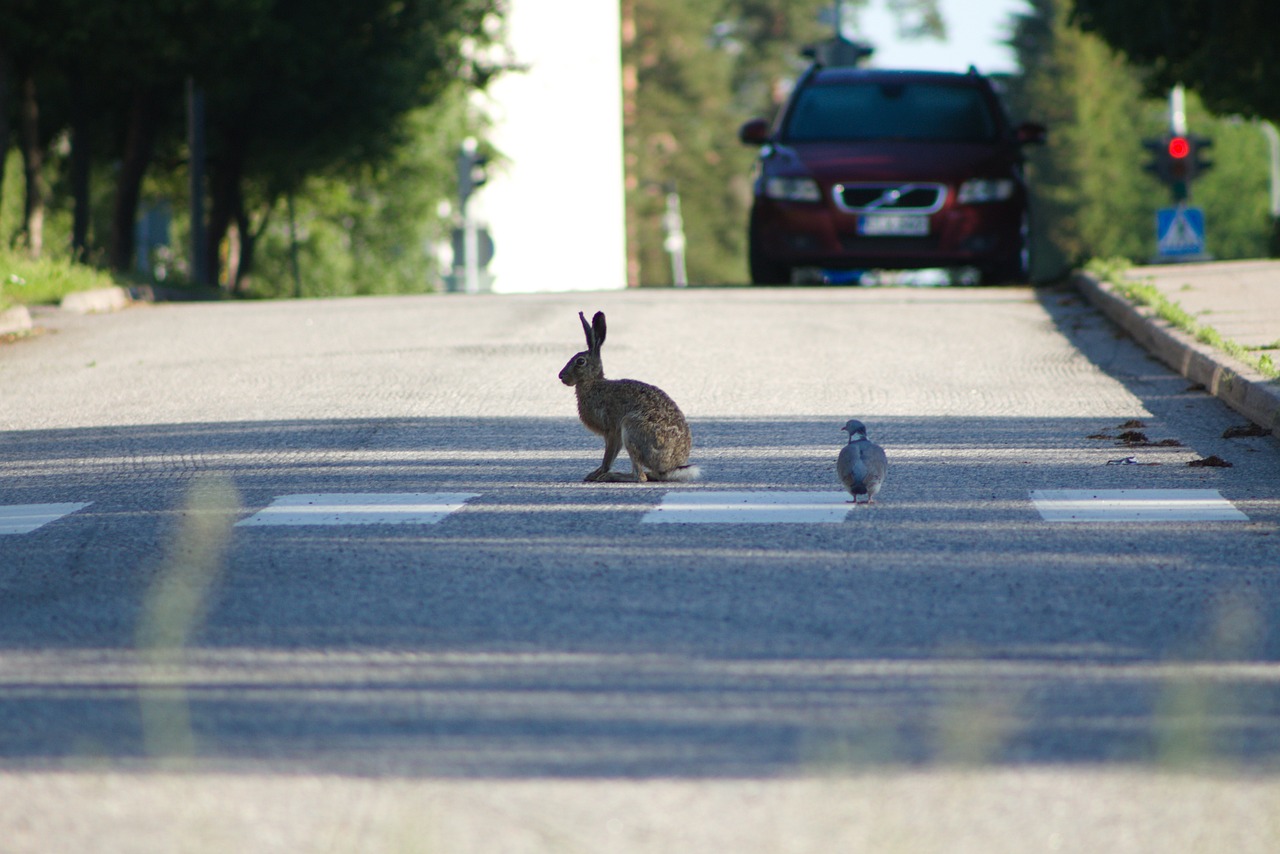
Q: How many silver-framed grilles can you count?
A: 1